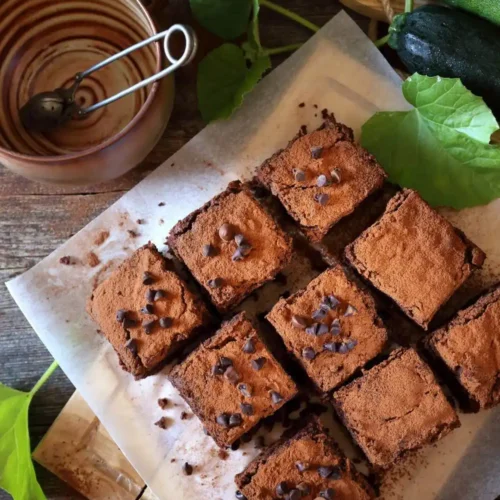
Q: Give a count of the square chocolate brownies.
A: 9